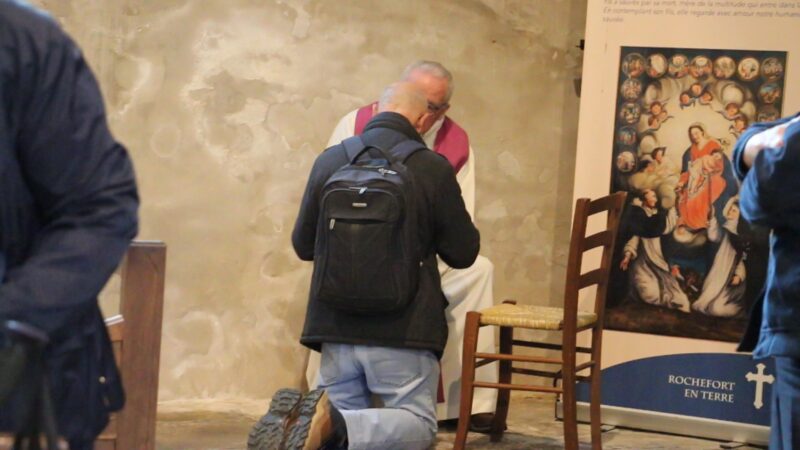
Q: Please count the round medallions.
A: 13